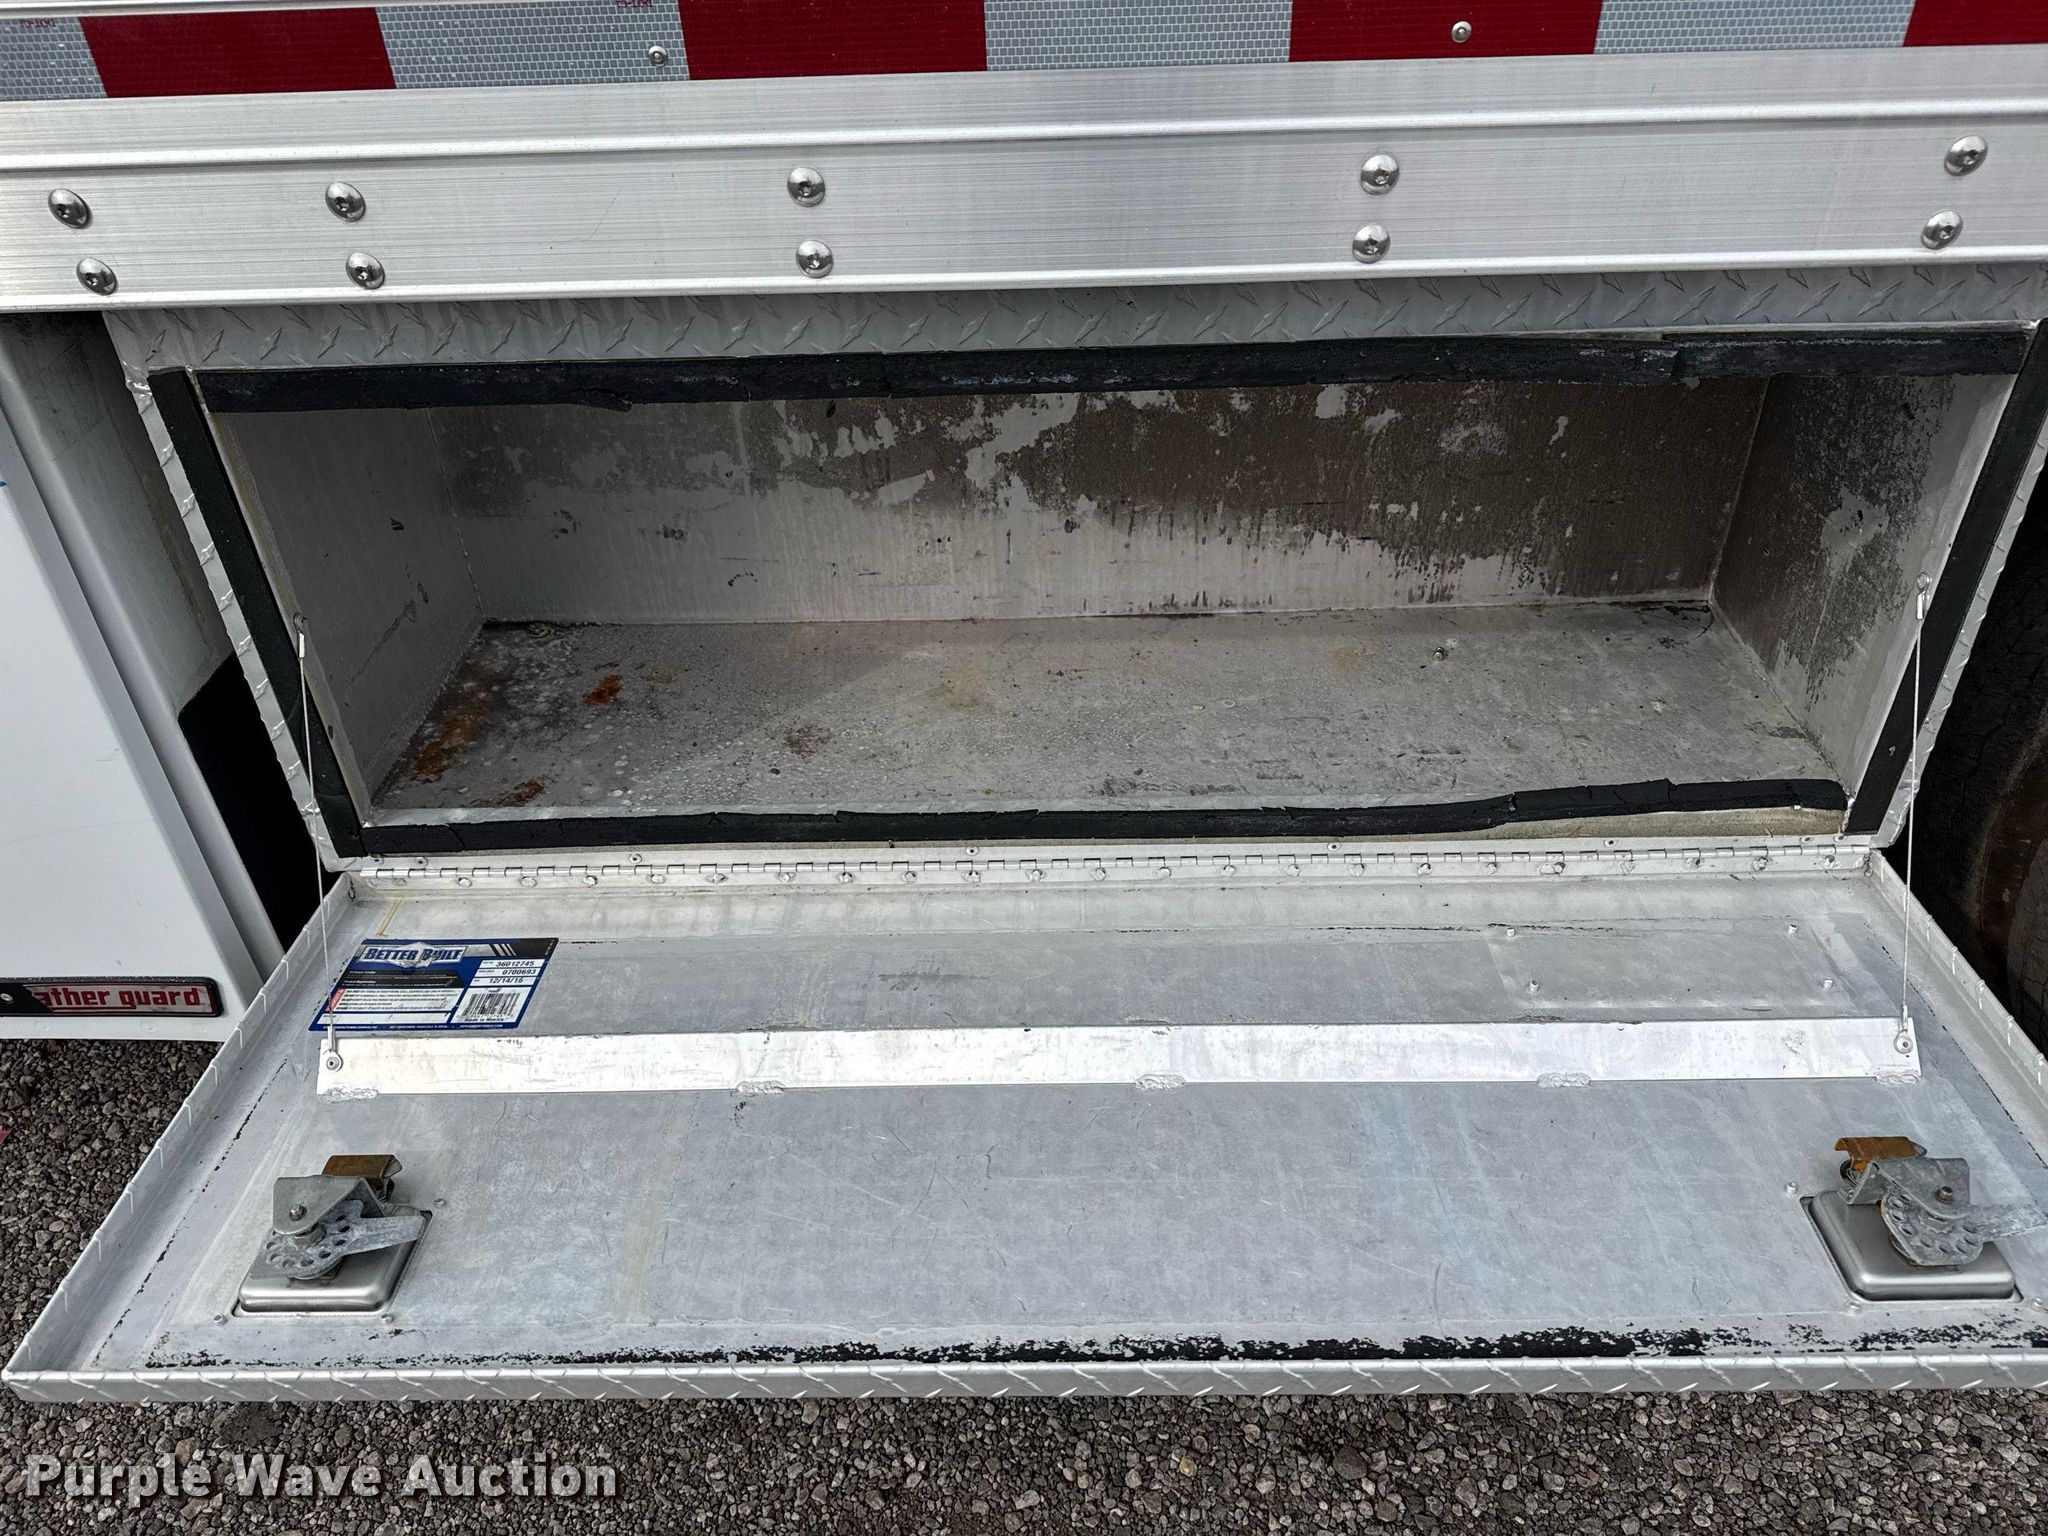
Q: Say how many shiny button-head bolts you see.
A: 10